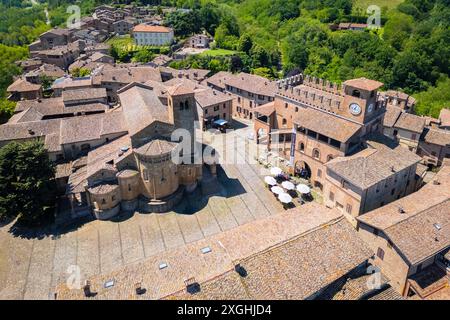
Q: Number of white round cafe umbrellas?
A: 6